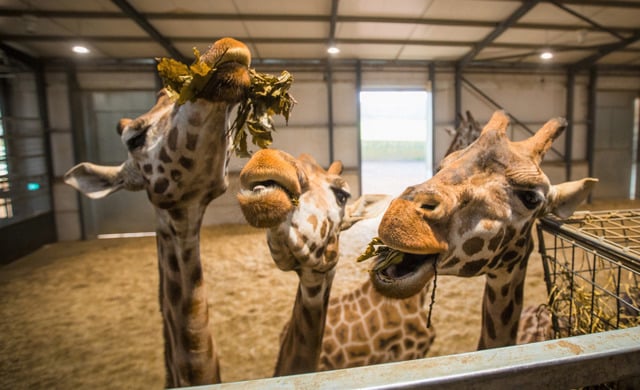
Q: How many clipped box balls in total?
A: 0